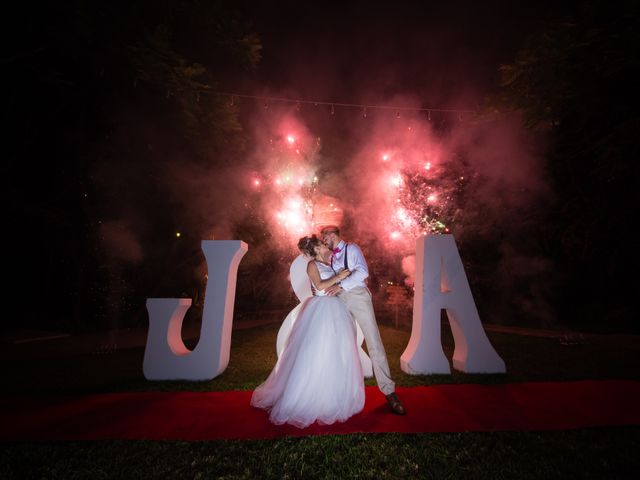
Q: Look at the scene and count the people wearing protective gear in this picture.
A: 0